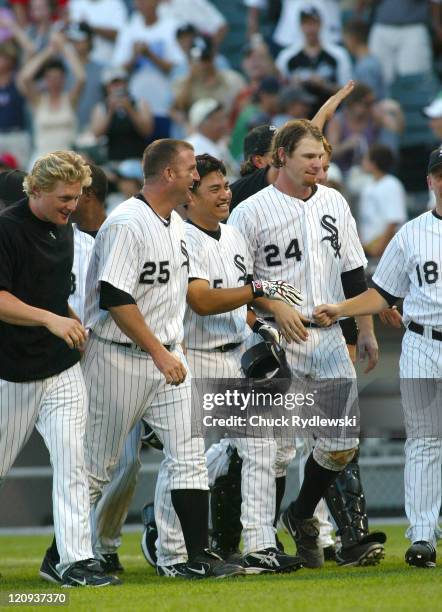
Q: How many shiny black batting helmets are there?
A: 1